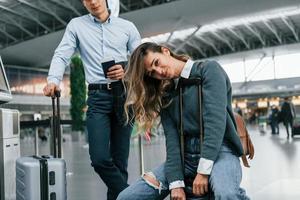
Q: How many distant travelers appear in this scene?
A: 2